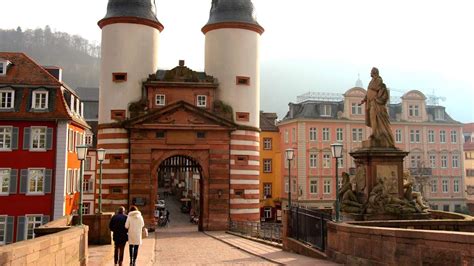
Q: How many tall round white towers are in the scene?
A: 2